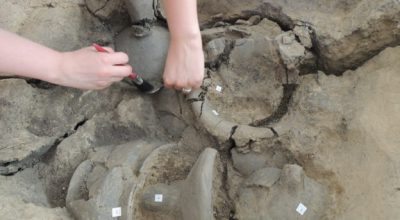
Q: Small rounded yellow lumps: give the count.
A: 0